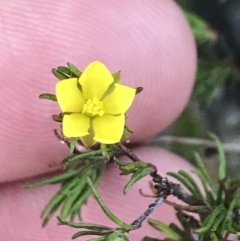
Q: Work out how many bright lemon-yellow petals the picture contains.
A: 5